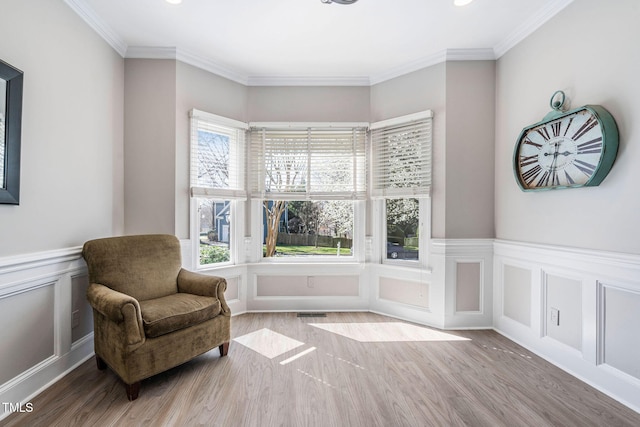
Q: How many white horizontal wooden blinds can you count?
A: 3